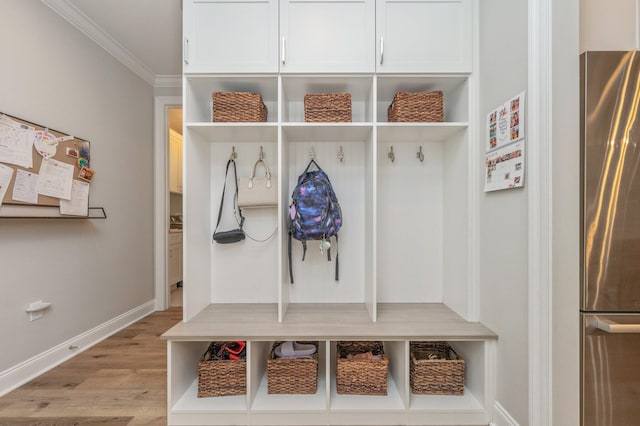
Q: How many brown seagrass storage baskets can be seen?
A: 7